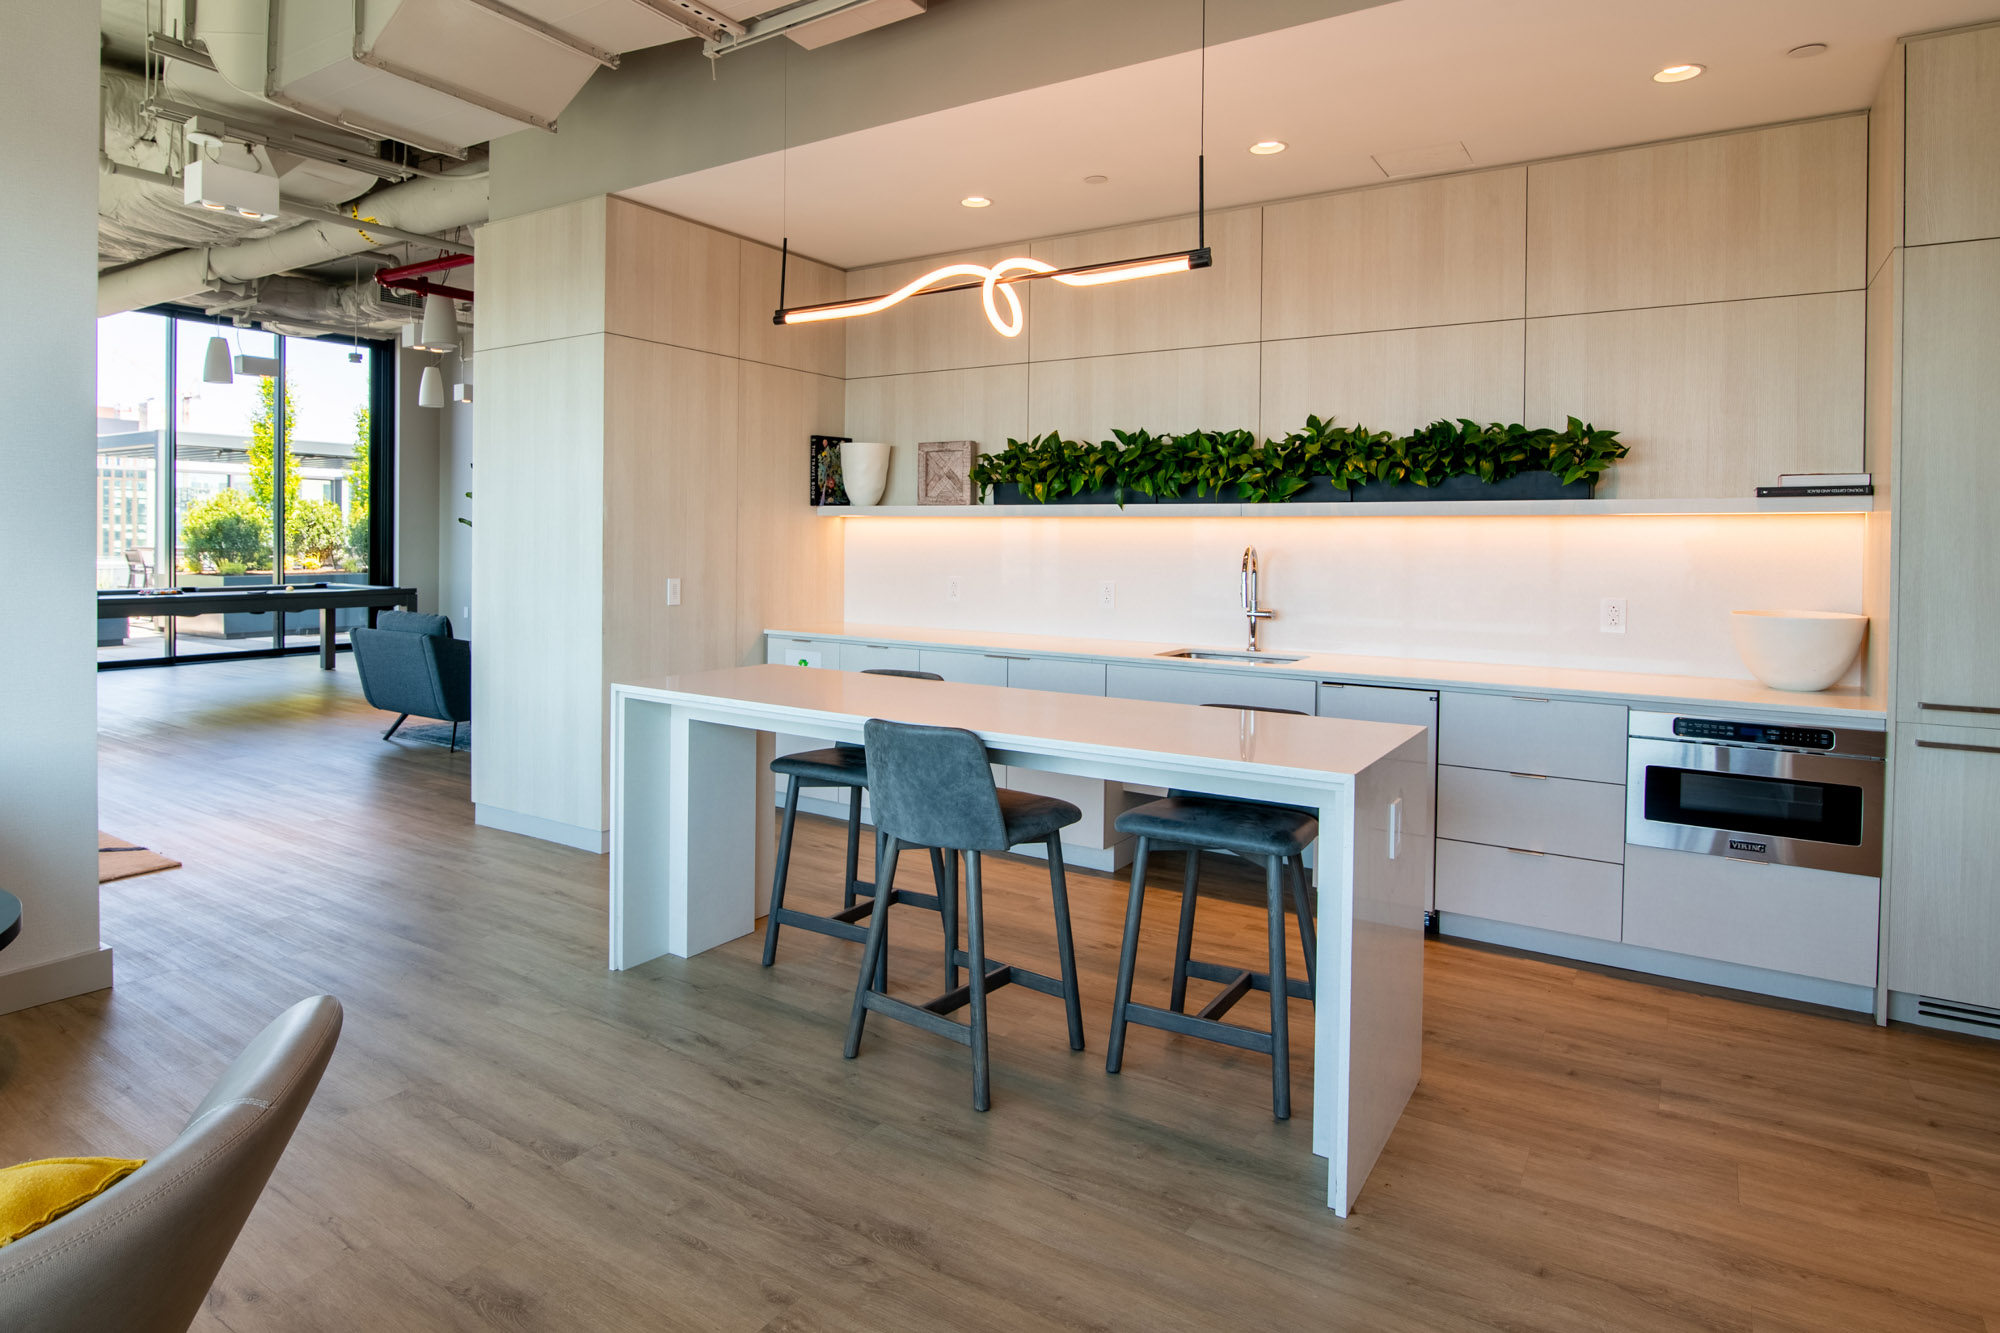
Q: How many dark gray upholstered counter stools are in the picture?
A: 3